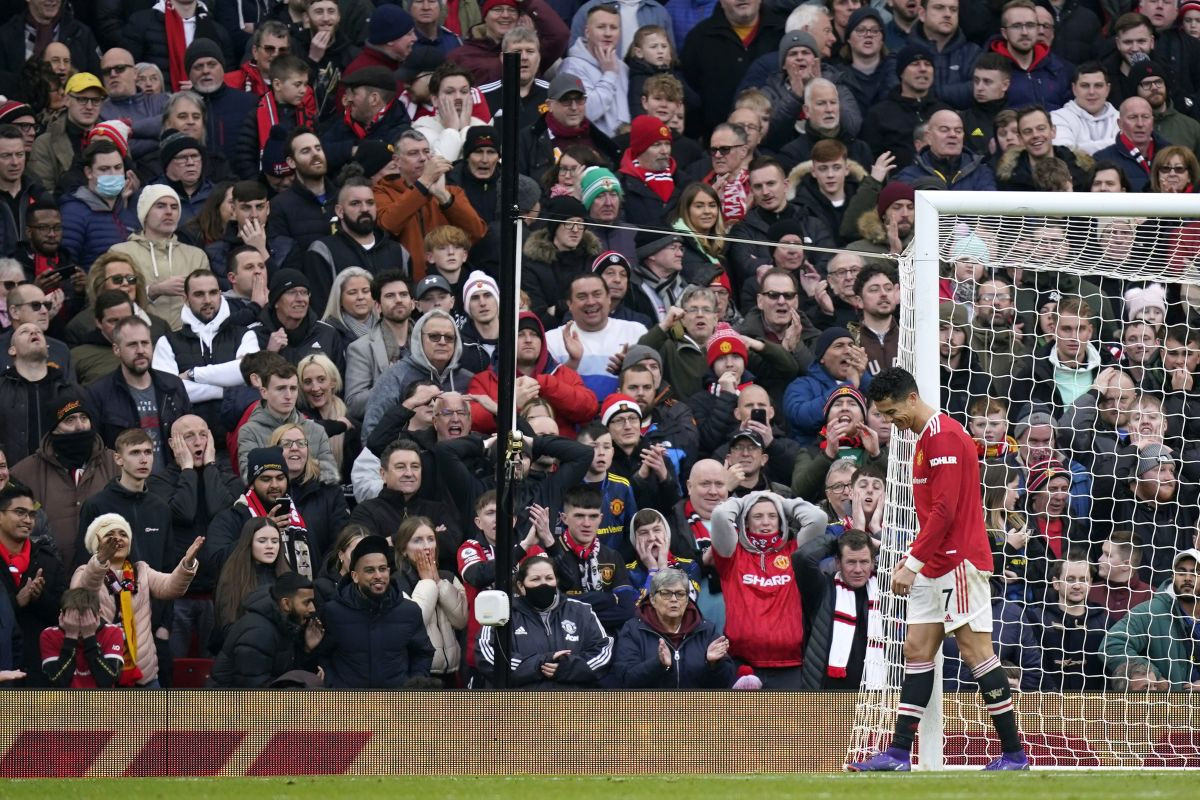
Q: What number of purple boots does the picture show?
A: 2